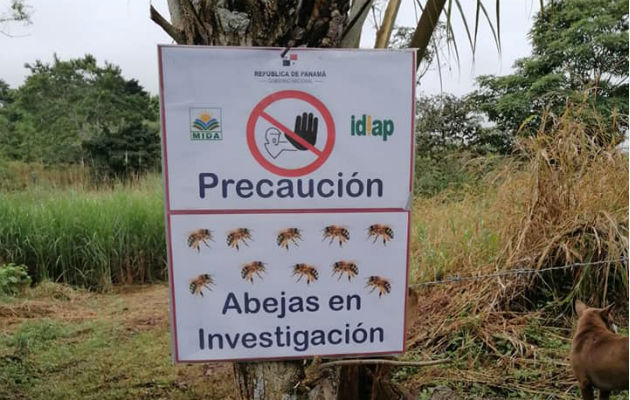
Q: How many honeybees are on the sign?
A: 10